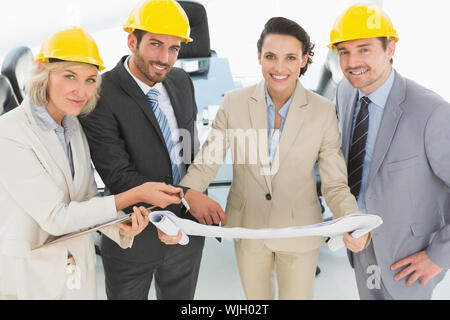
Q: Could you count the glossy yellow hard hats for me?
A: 3